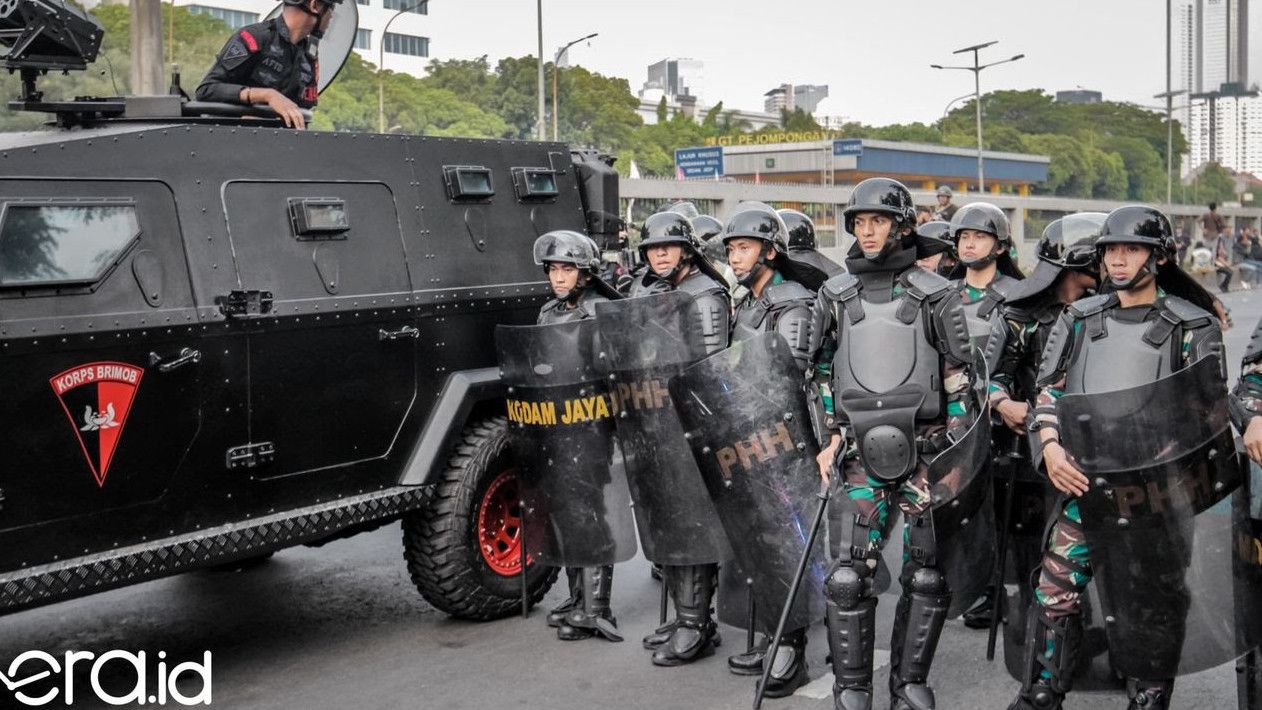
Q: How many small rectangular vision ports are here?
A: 3